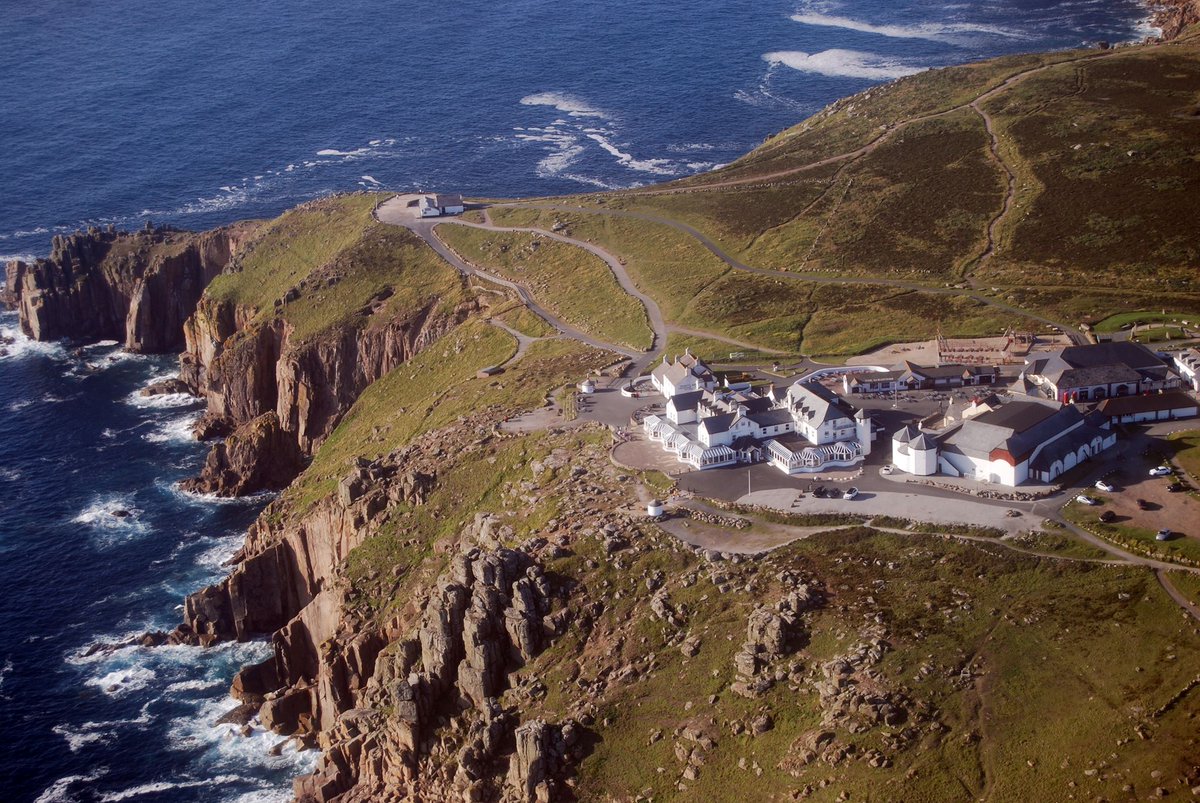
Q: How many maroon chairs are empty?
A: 0